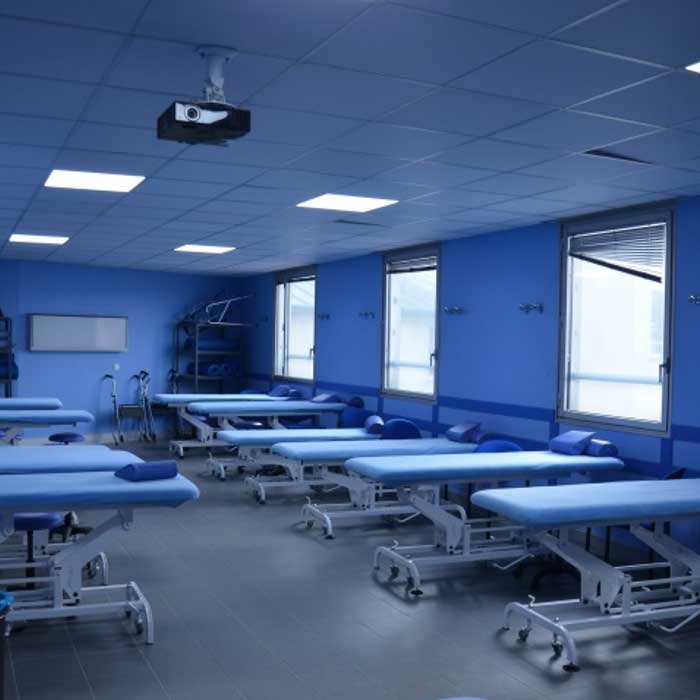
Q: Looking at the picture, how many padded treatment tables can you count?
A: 10